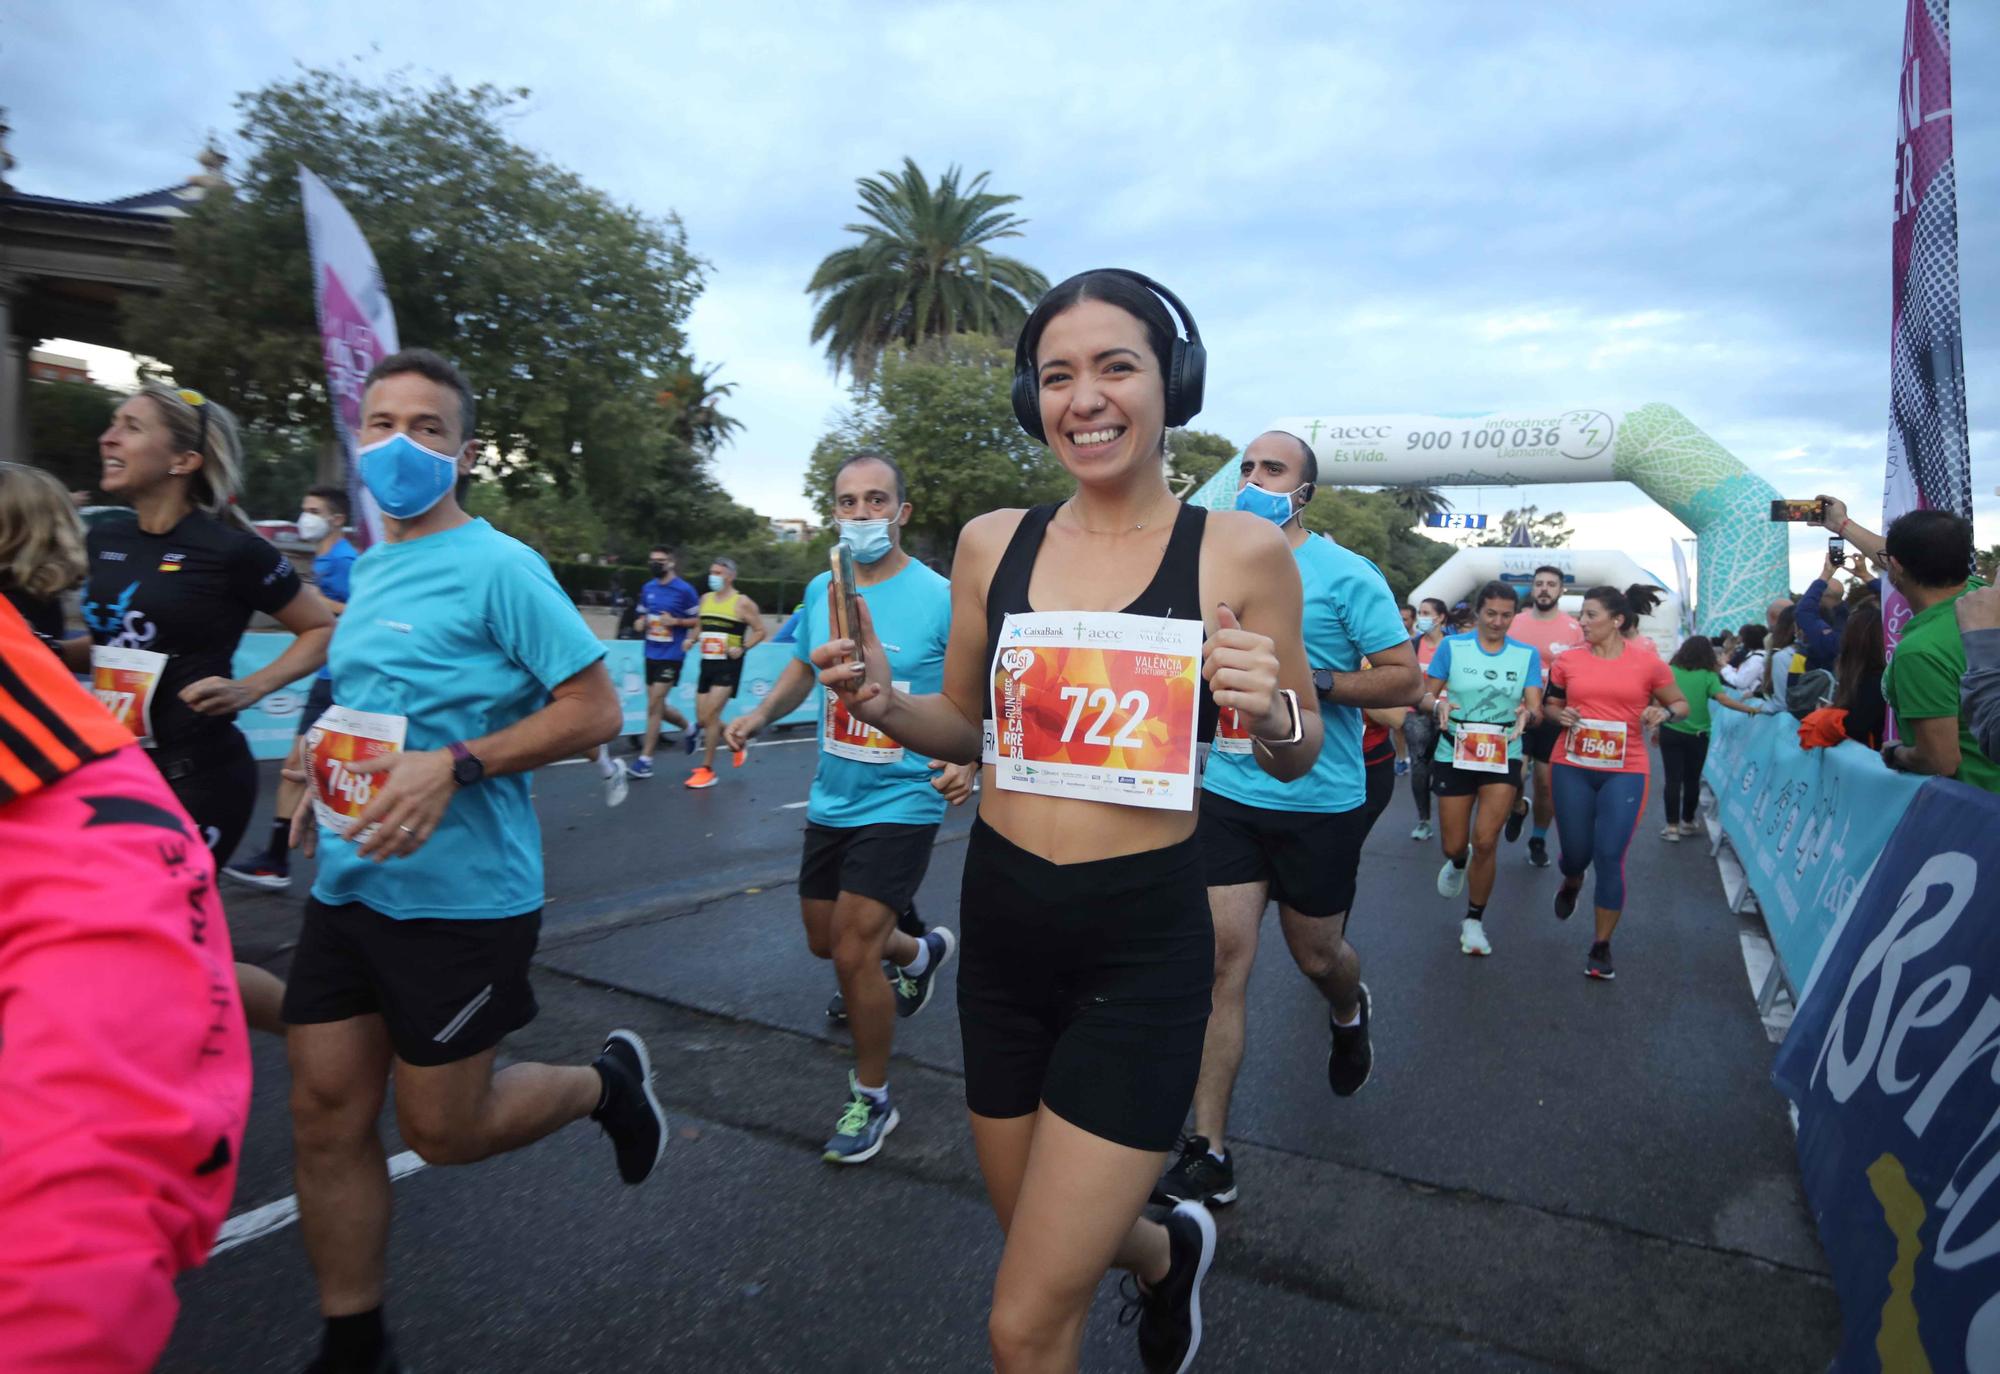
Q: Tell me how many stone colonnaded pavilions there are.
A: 1